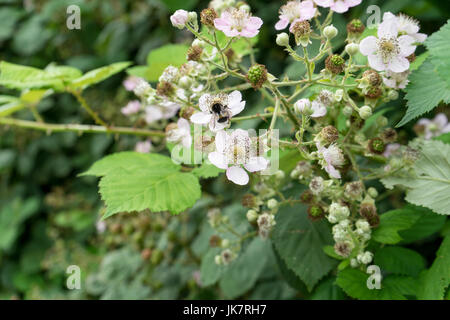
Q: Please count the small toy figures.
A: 0